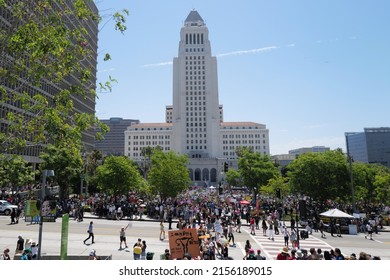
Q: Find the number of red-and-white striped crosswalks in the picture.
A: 1